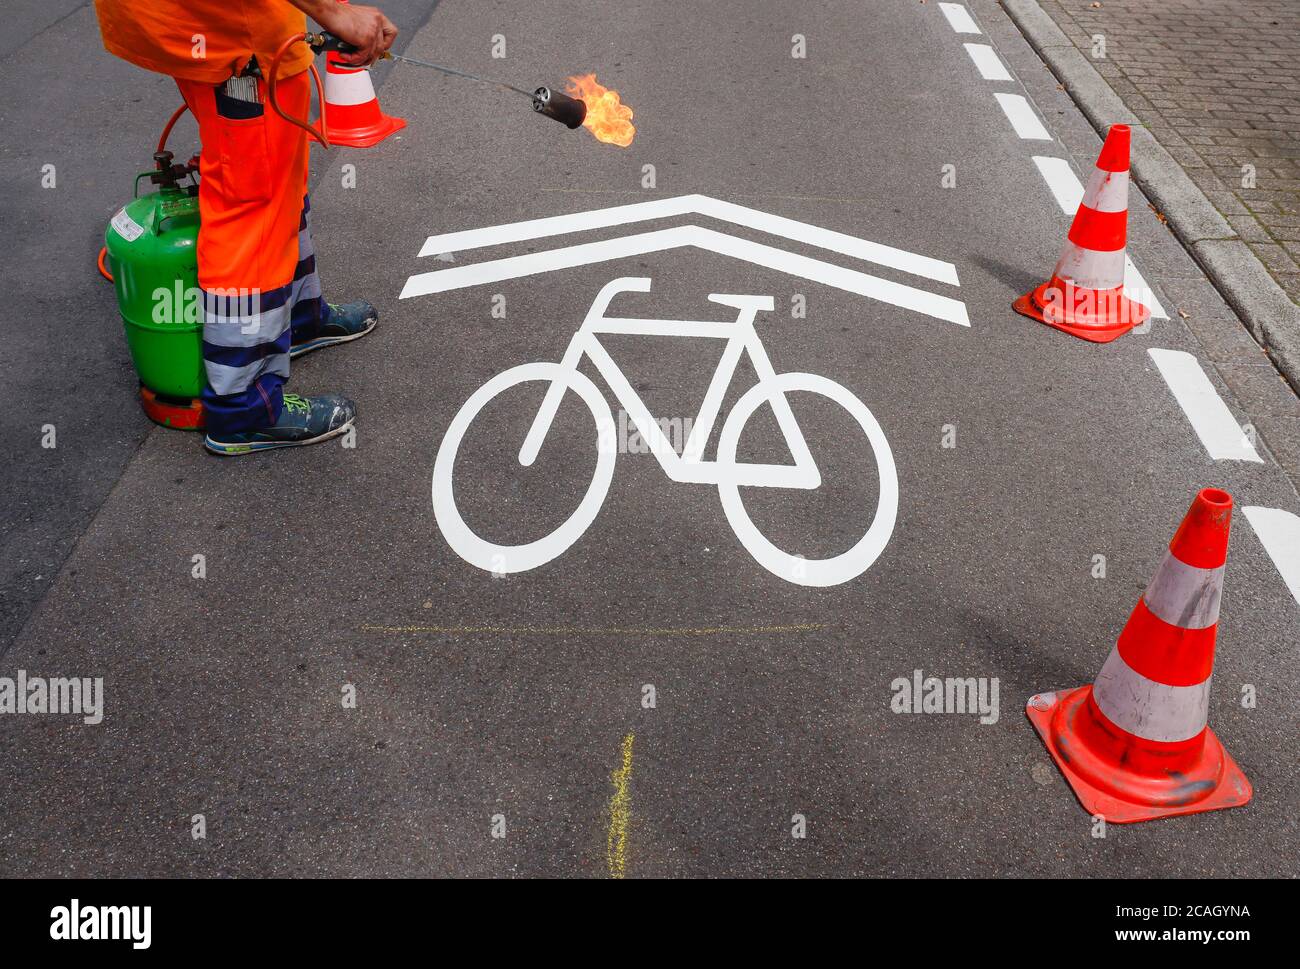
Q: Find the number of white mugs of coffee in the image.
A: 0